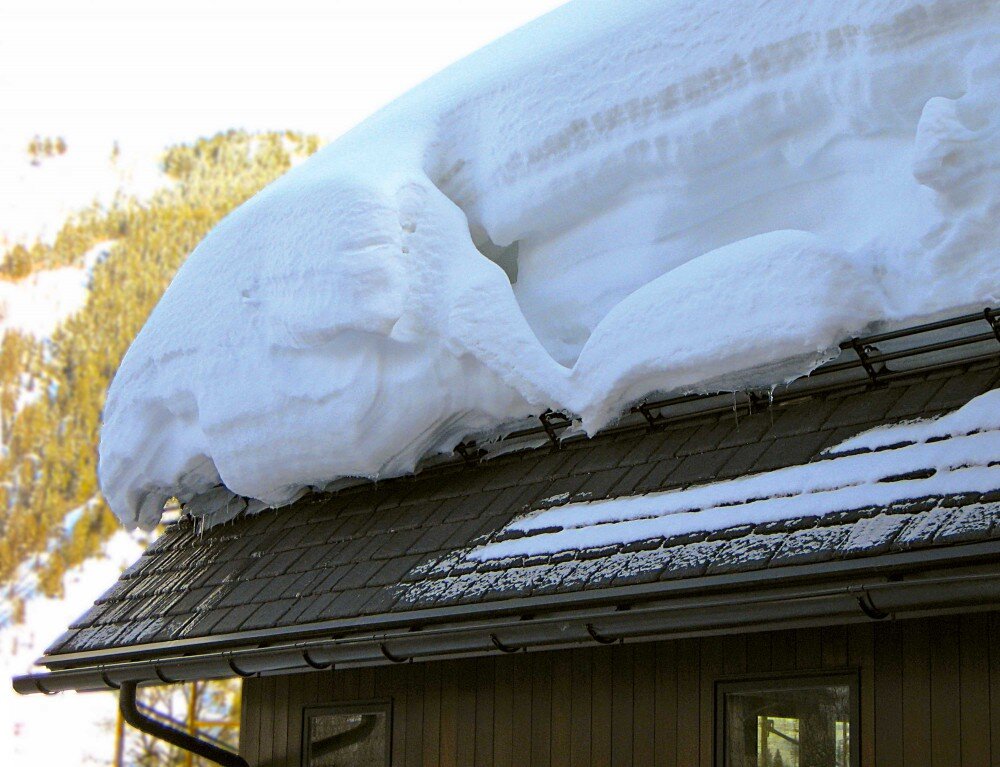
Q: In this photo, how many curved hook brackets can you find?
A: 9